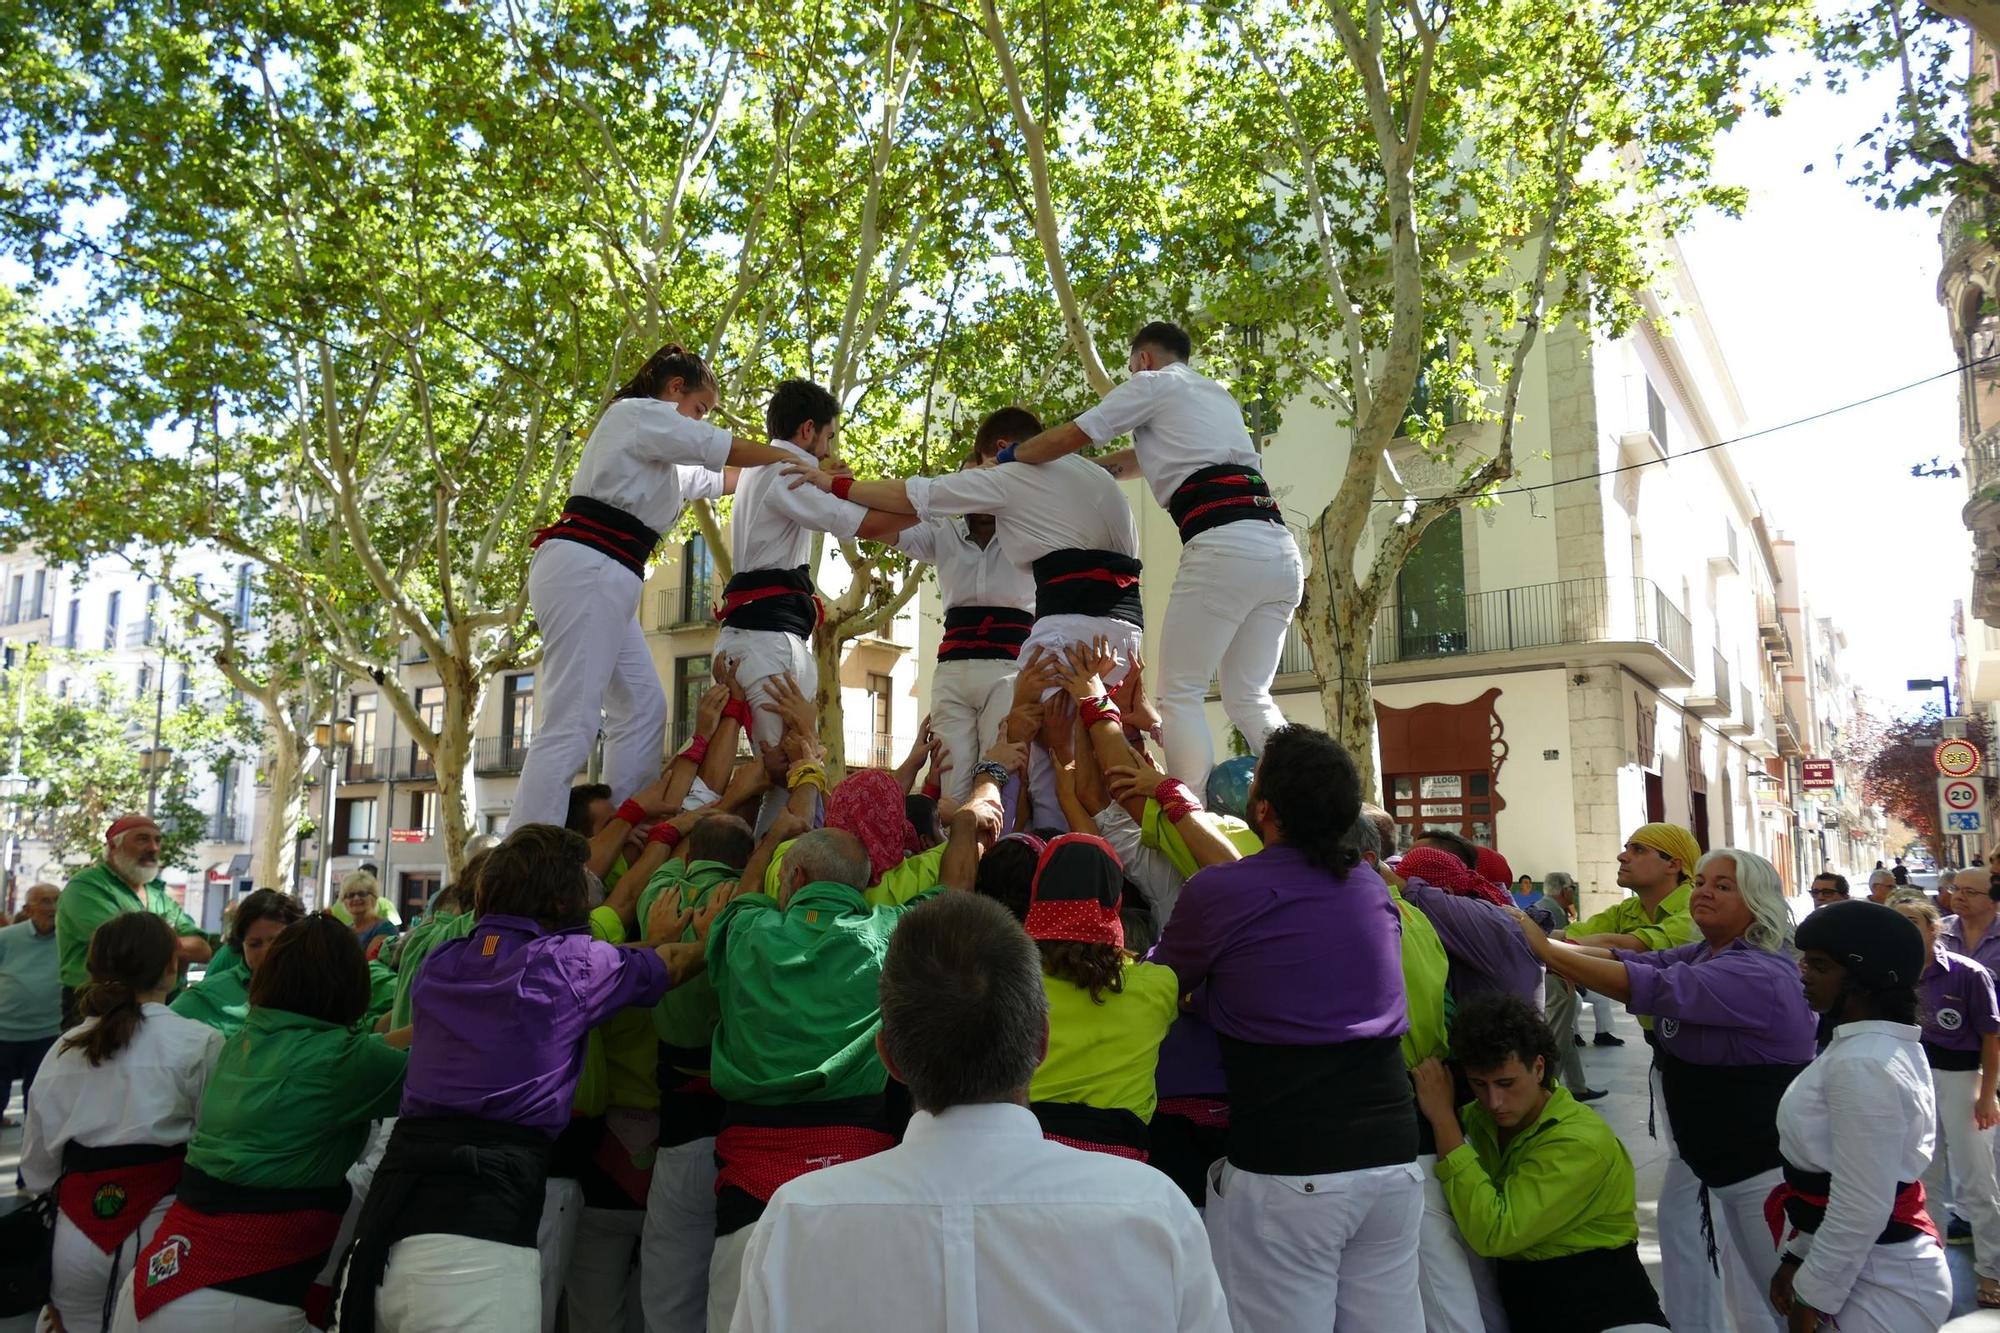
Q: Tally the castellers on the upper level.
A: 5